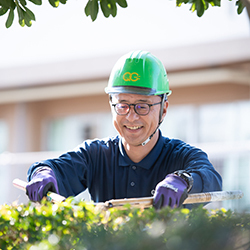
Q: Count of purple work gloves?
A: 2